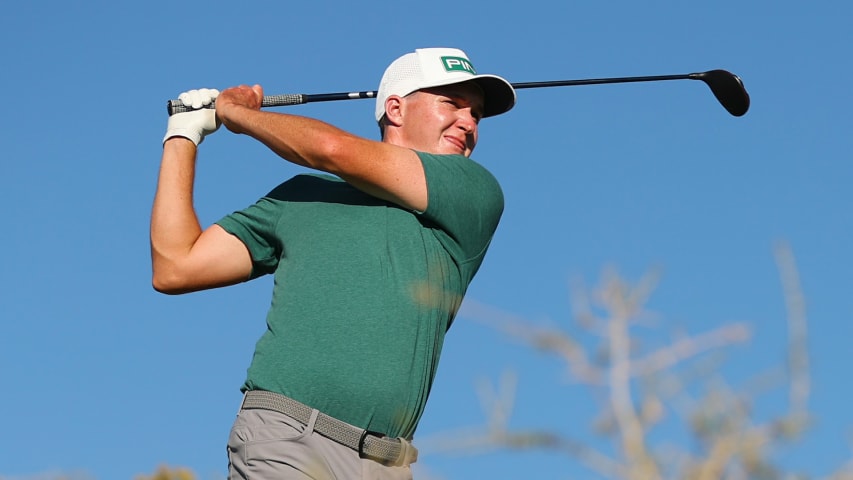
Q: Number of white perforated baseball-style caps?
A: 1